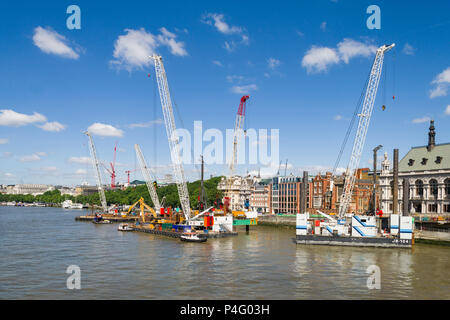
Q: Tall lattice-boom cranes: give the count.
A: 5